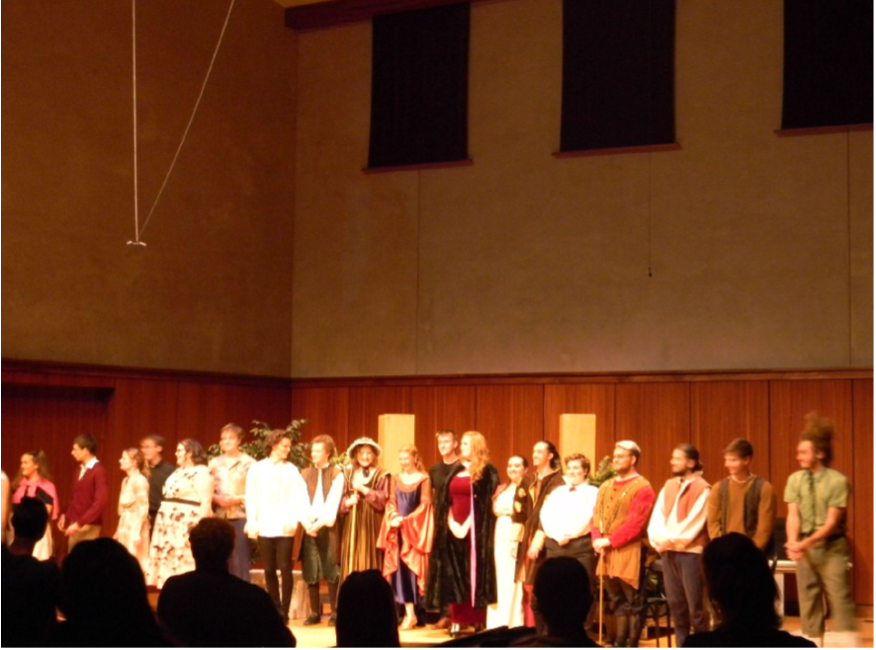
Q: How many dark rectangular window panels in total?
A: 3